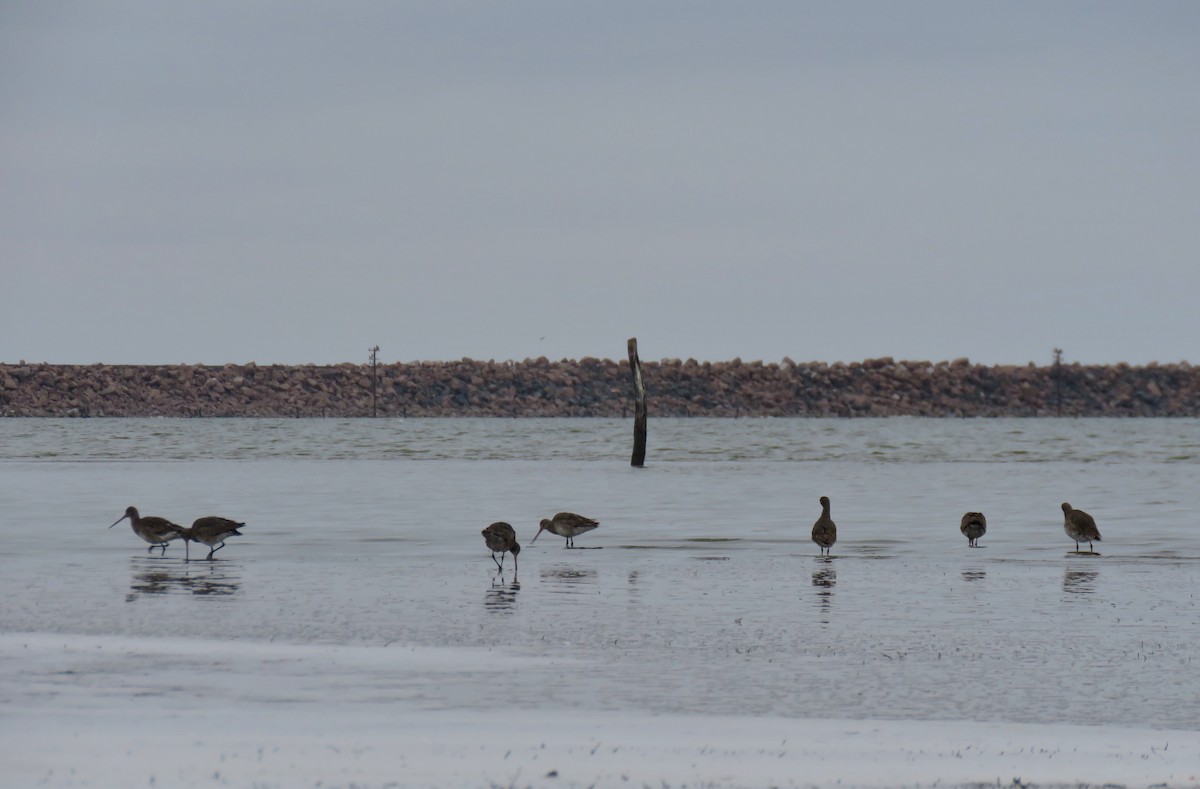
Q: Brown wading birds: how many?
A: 7